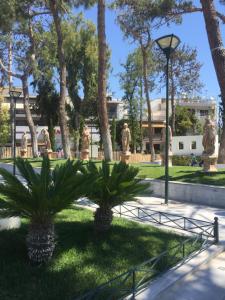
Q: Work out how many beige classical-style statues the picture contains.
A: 6